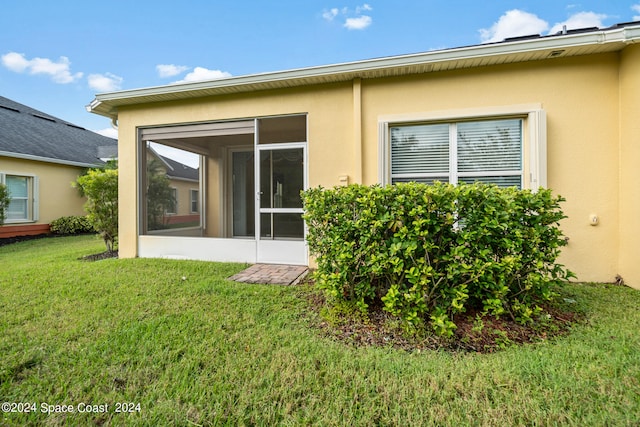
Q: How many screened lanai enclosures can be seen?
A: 1